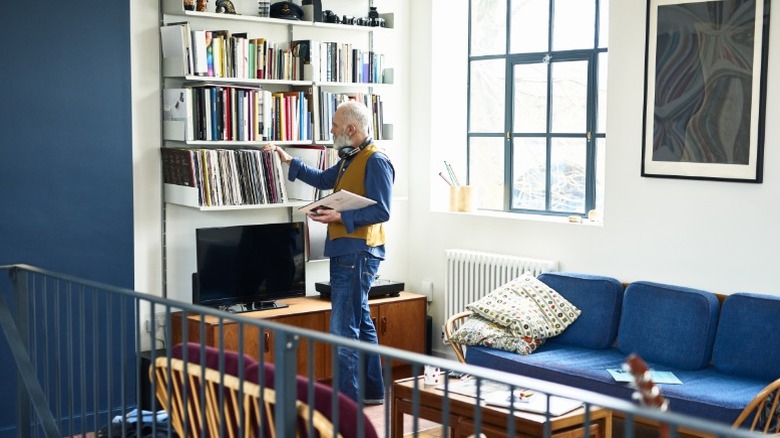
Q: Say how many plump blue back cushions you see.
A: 3